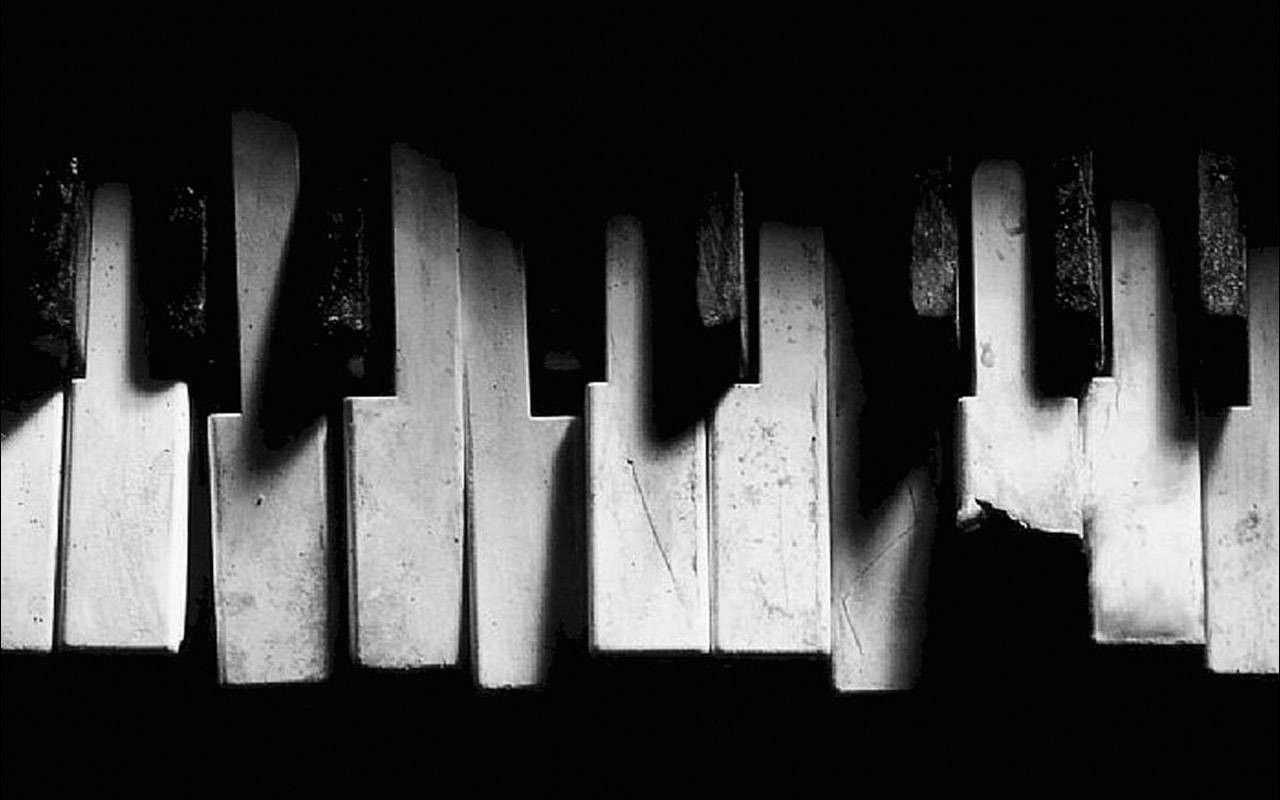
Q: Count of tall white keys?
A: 11